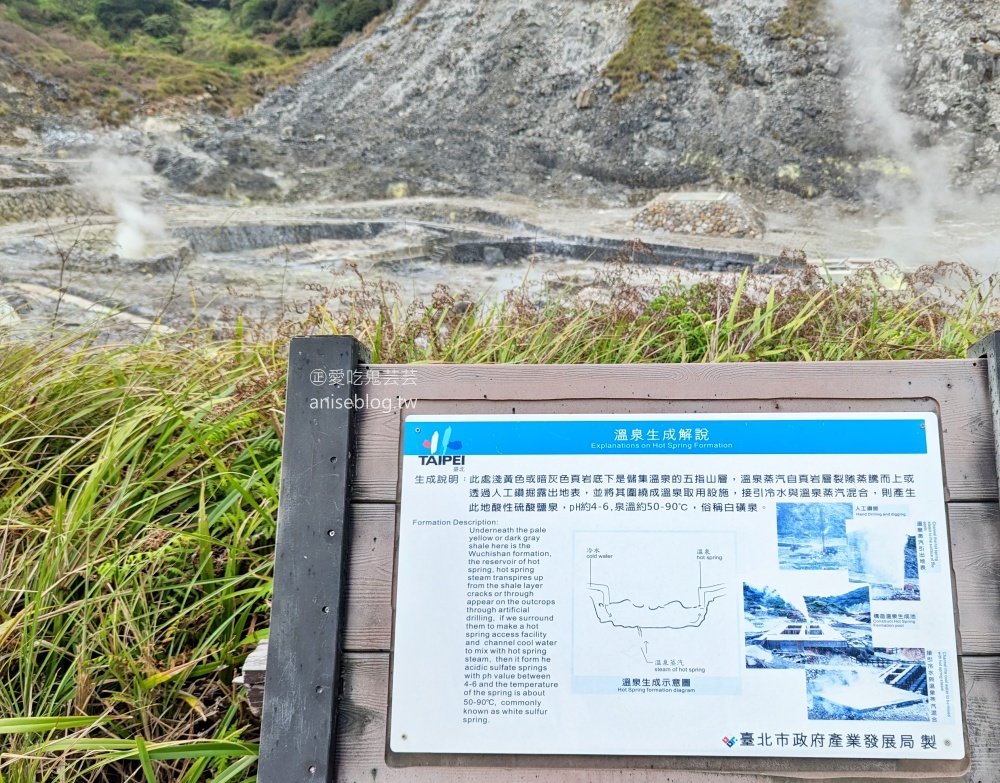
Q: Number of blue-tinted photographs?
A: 4